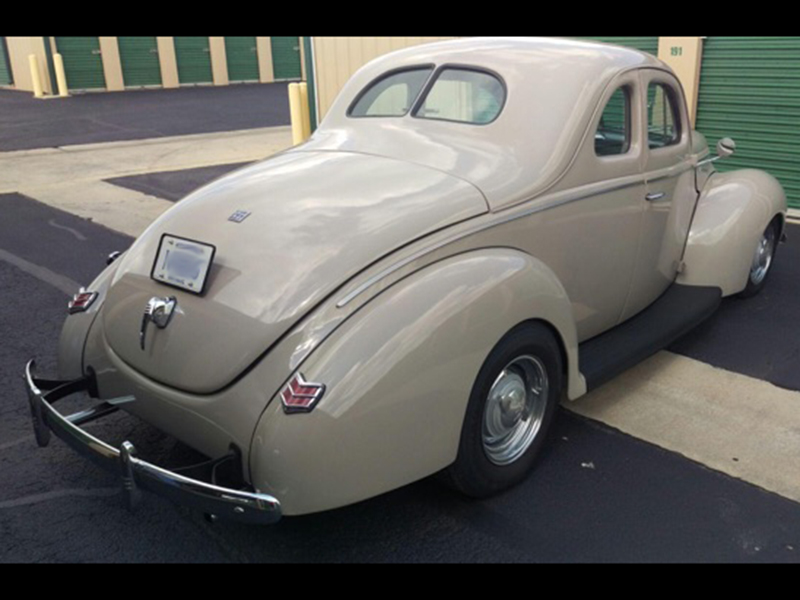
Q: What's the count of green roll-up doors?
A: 8